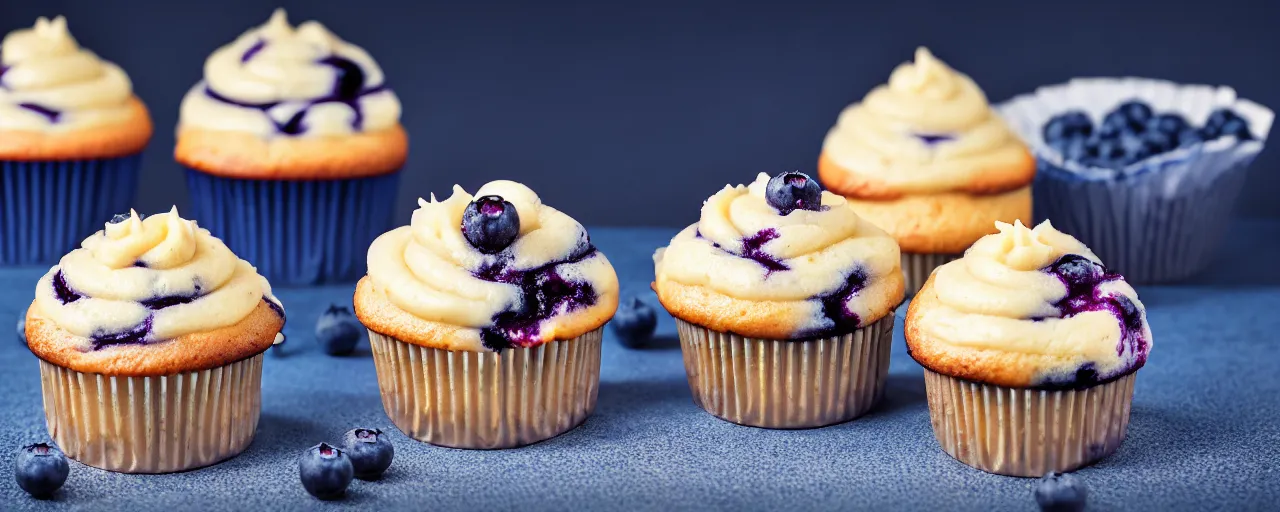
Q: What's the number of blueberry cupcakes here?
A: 7